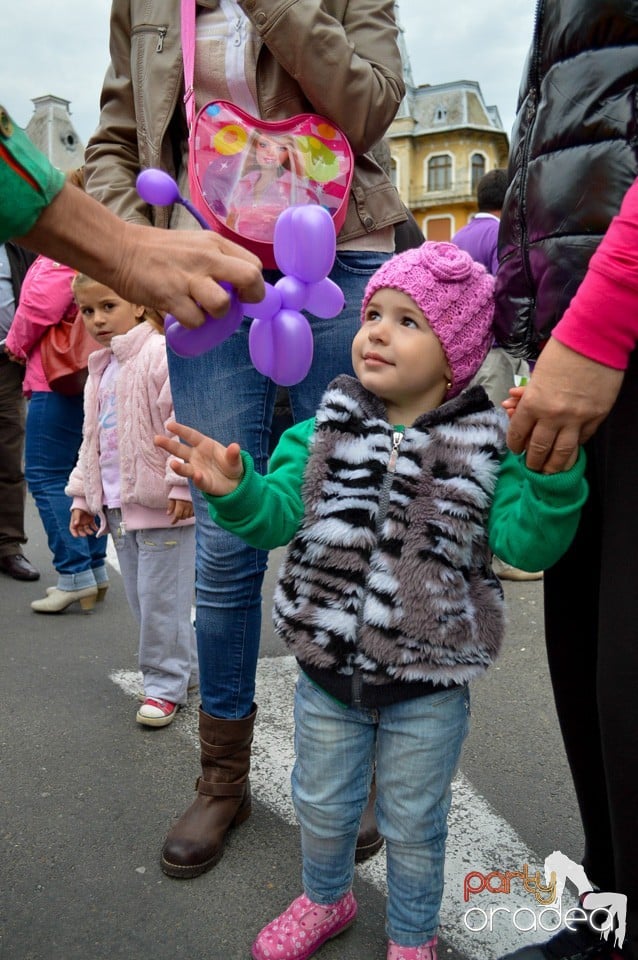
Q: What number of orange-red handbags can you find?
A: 1